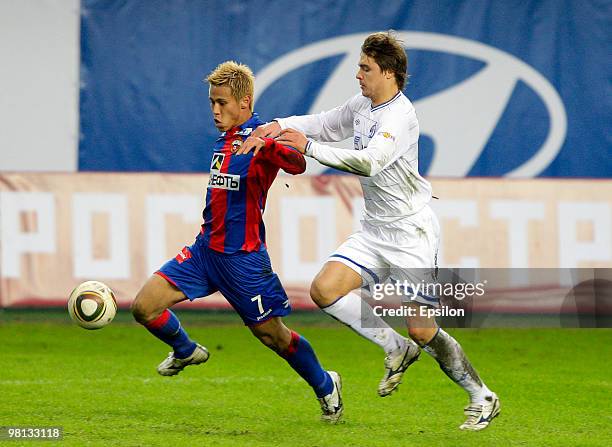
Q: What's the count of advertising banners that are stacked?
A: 2